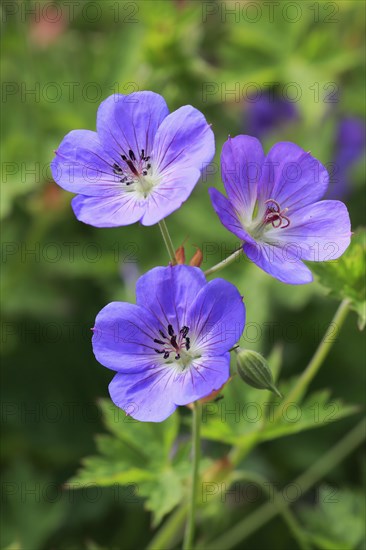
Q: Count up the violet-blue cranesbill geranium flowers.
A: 3